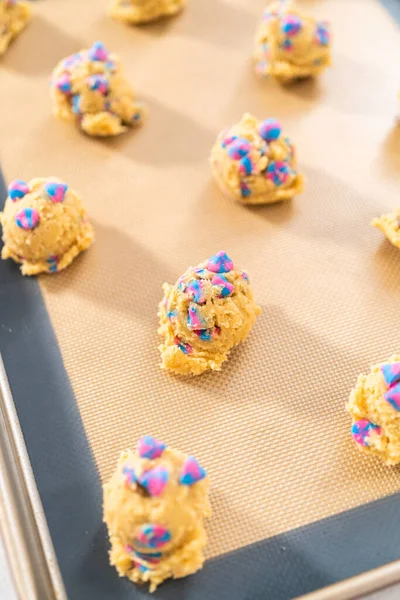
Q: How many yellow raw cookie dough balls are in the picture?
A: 10